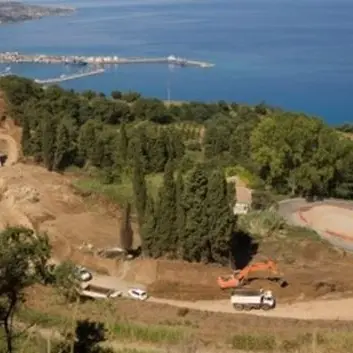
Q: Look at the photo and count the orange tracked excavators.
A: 1